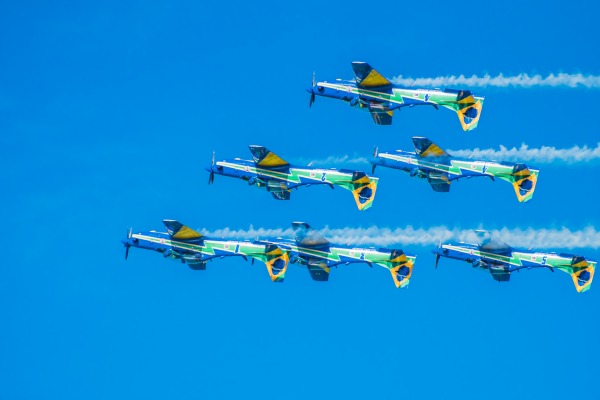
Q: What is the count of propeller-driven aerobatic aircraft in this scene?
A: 6